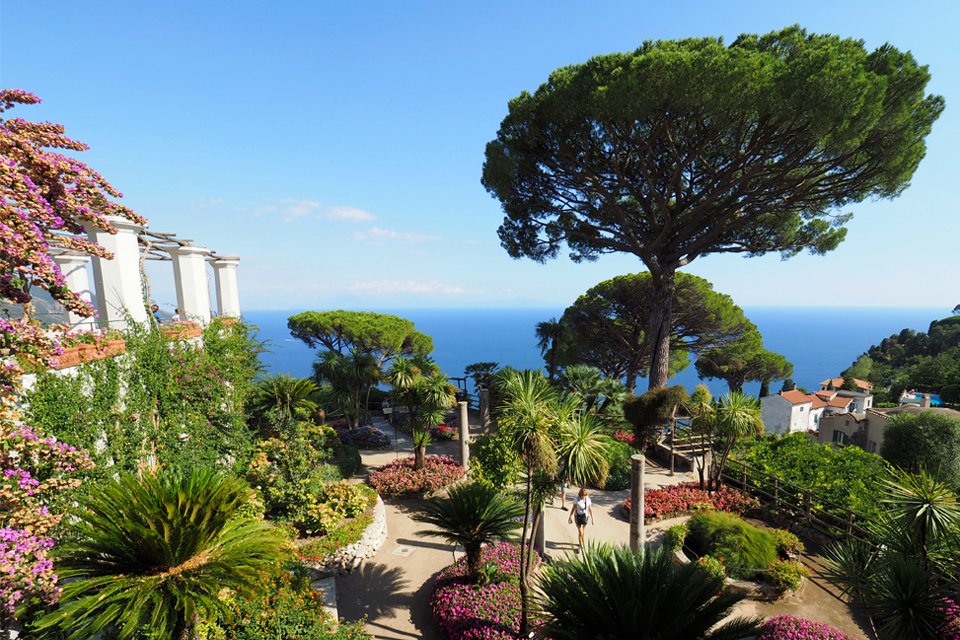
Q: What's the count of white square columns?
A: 4